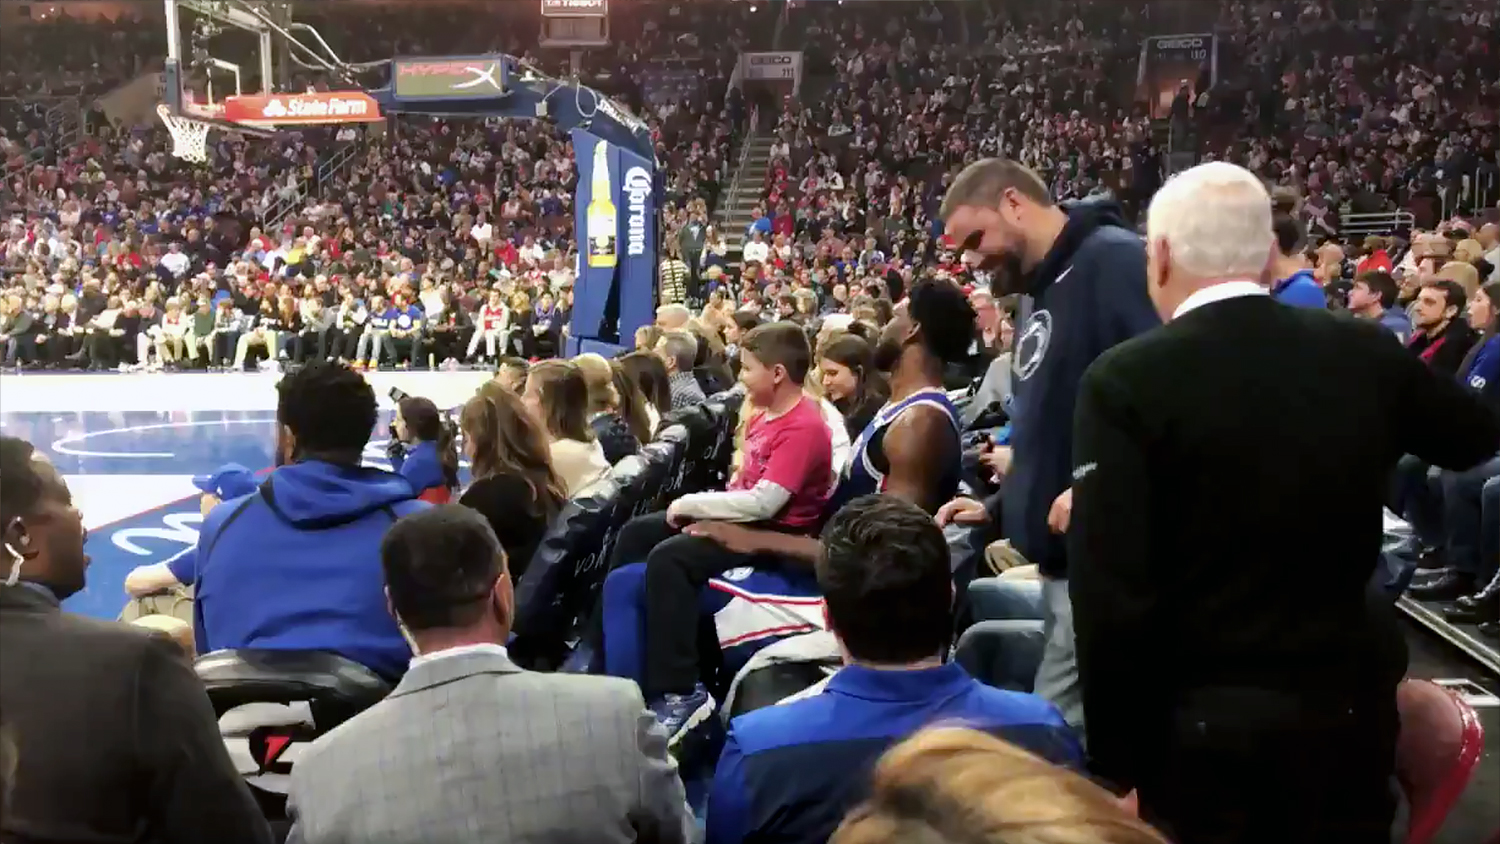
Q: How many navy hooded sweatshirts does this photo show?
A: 1